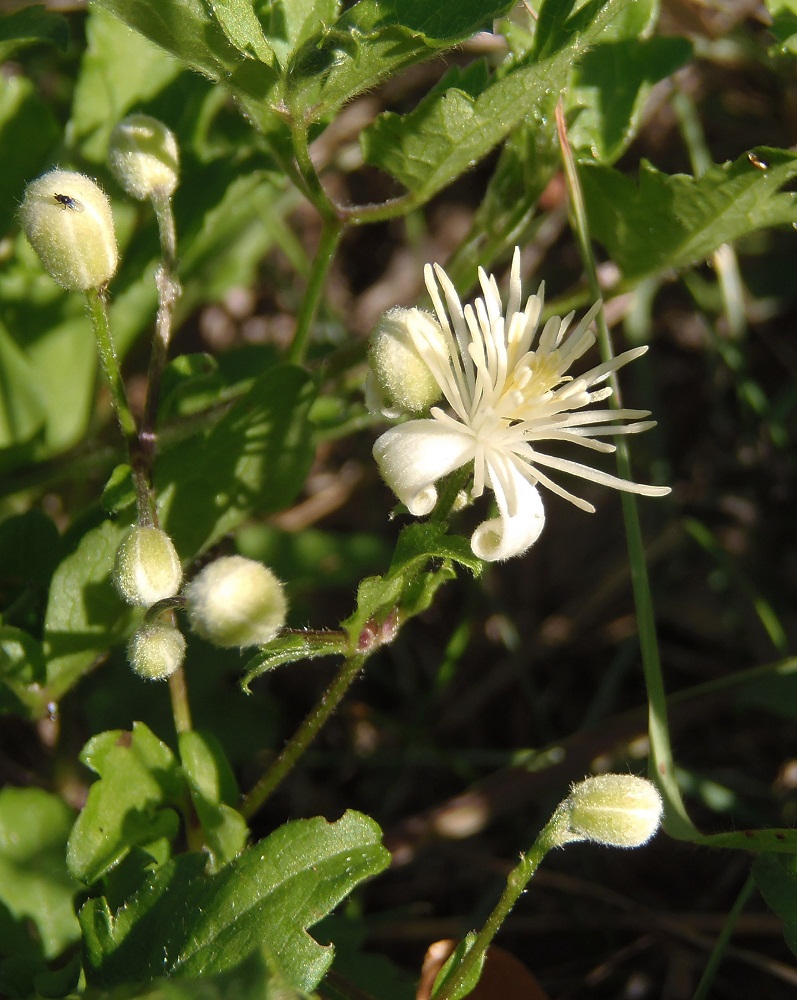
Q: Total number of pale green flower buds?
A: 7